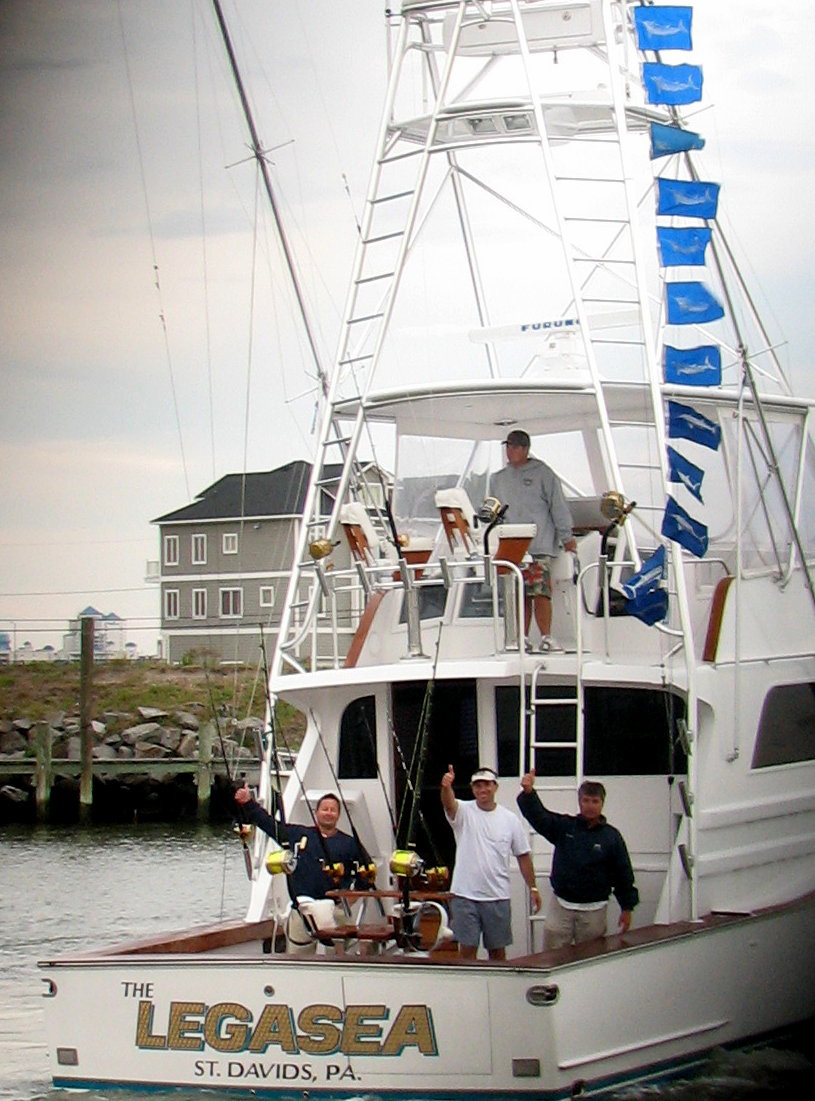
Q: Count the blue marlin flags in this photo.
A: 12